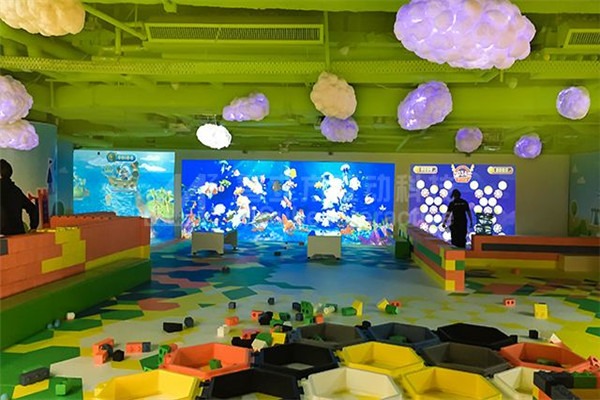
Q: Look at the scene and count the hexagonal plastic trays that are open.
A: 13